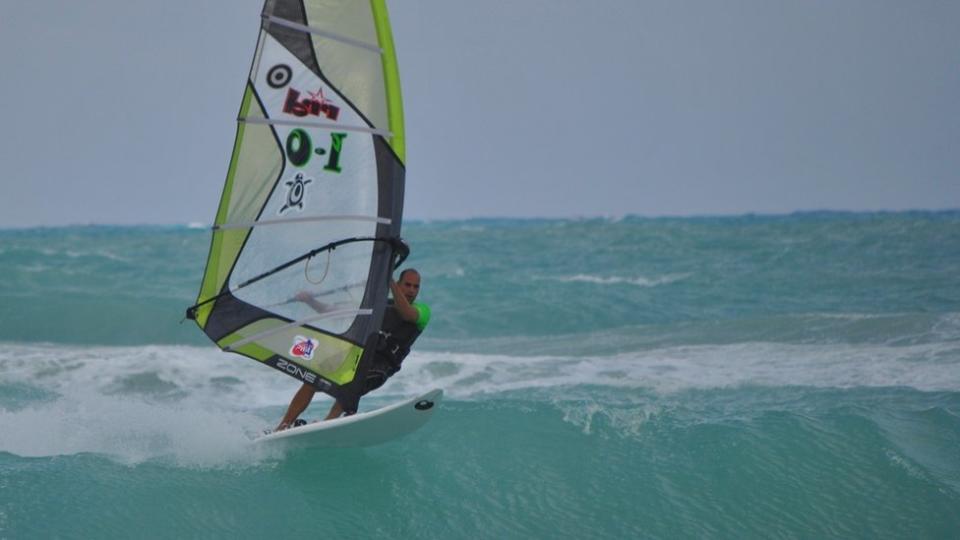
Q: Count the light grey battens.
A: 4